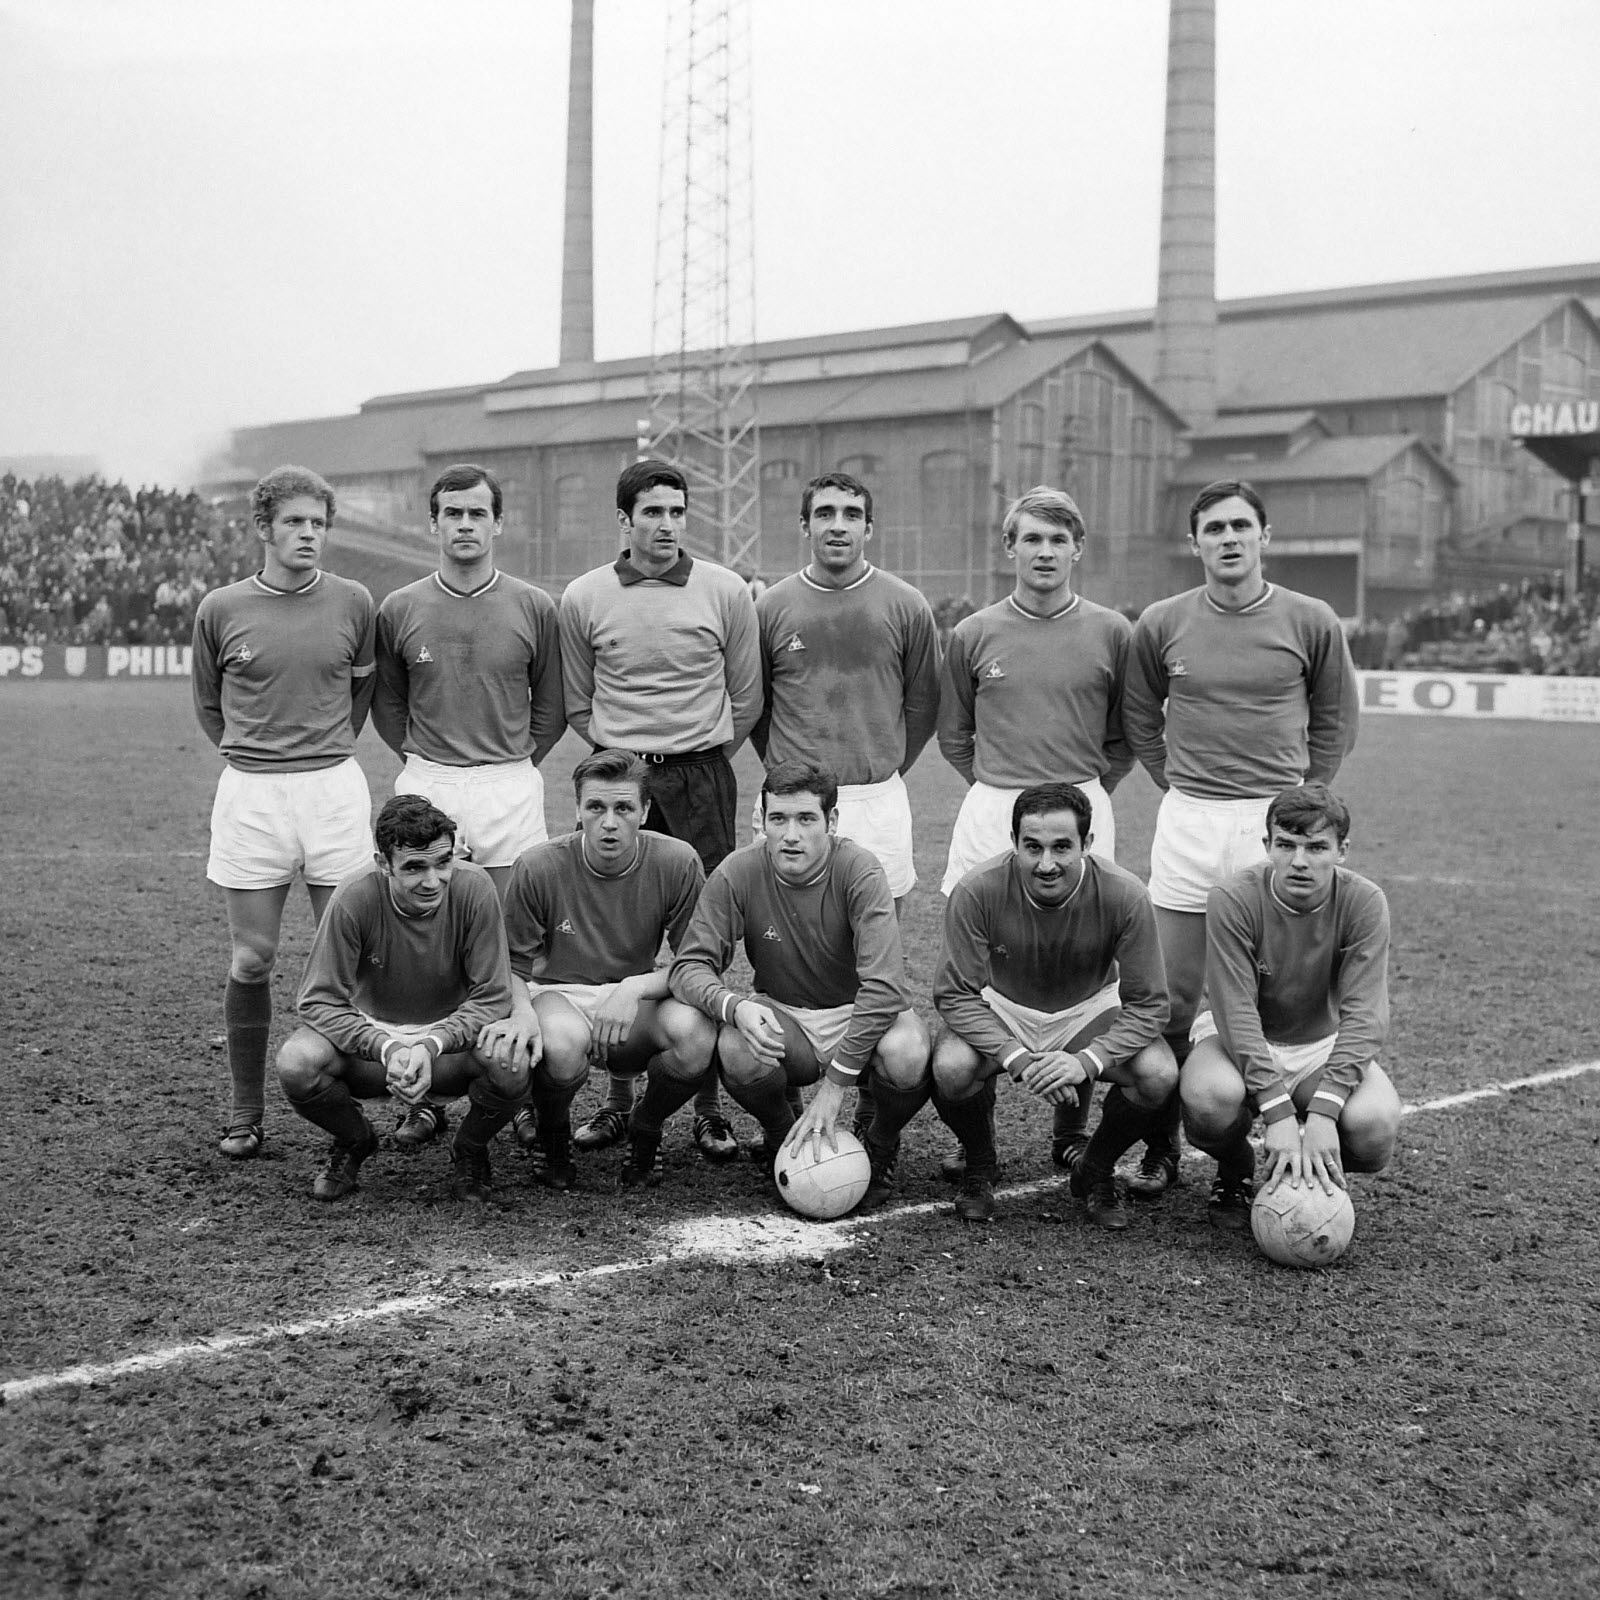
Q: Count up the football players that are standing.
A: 6